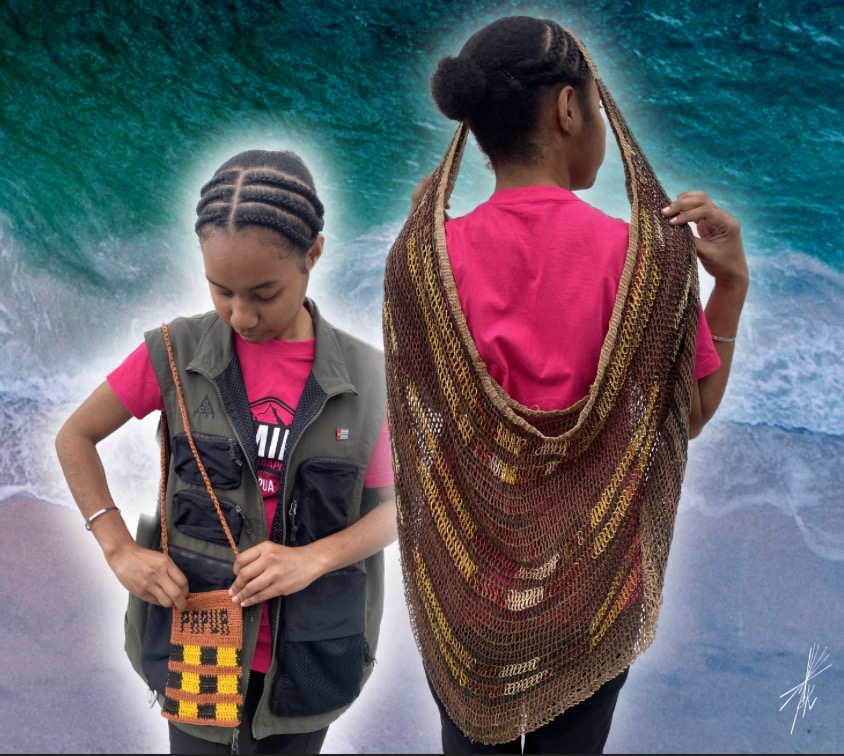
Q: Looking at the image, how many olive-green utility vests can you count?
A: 1